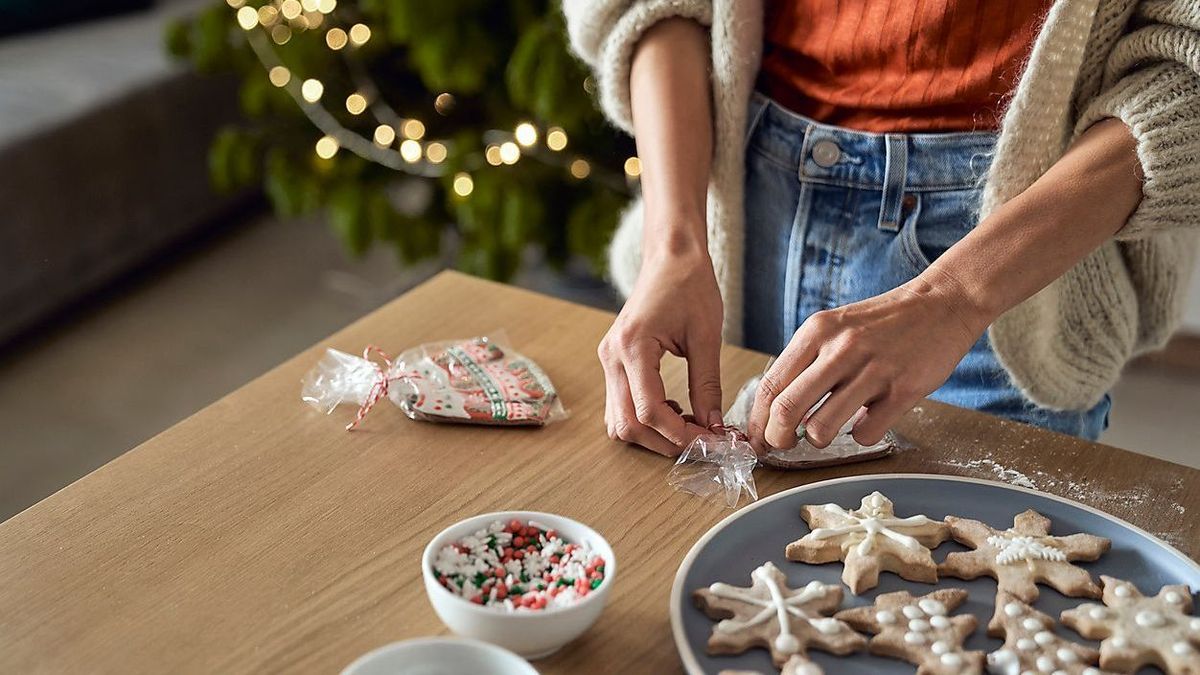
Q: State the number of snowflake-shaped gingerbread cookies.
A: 4